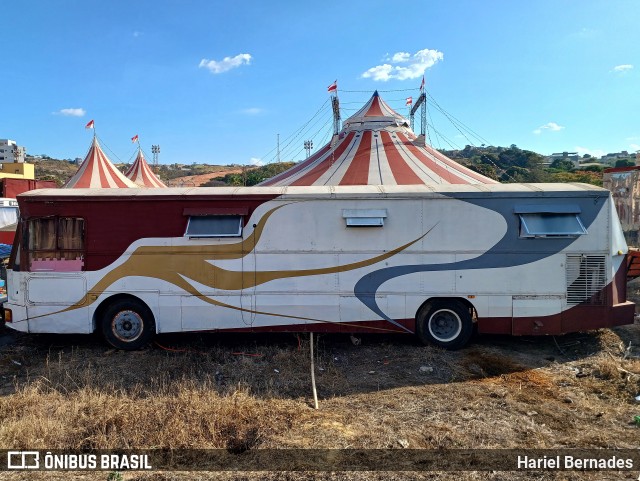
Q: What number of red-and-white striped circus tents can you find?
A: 3